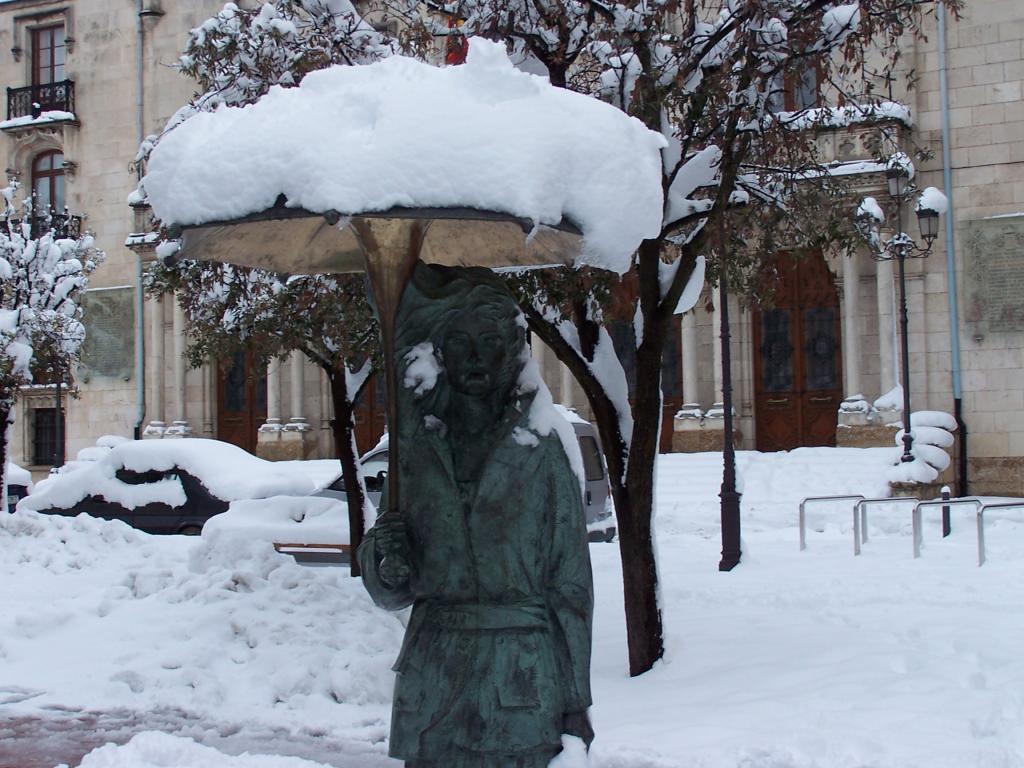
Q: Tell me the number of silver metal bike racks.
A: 4